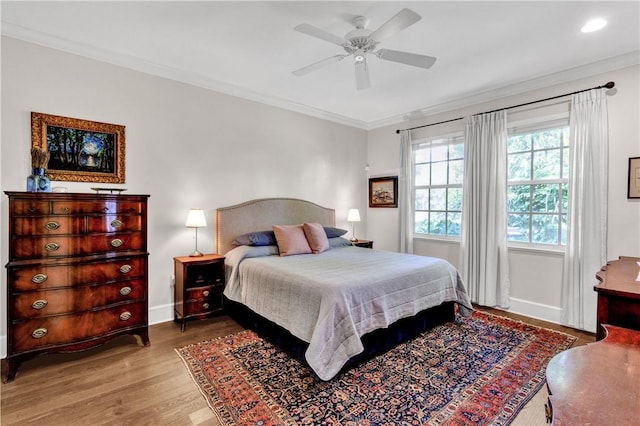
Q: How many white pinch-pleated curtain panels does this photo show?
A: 3